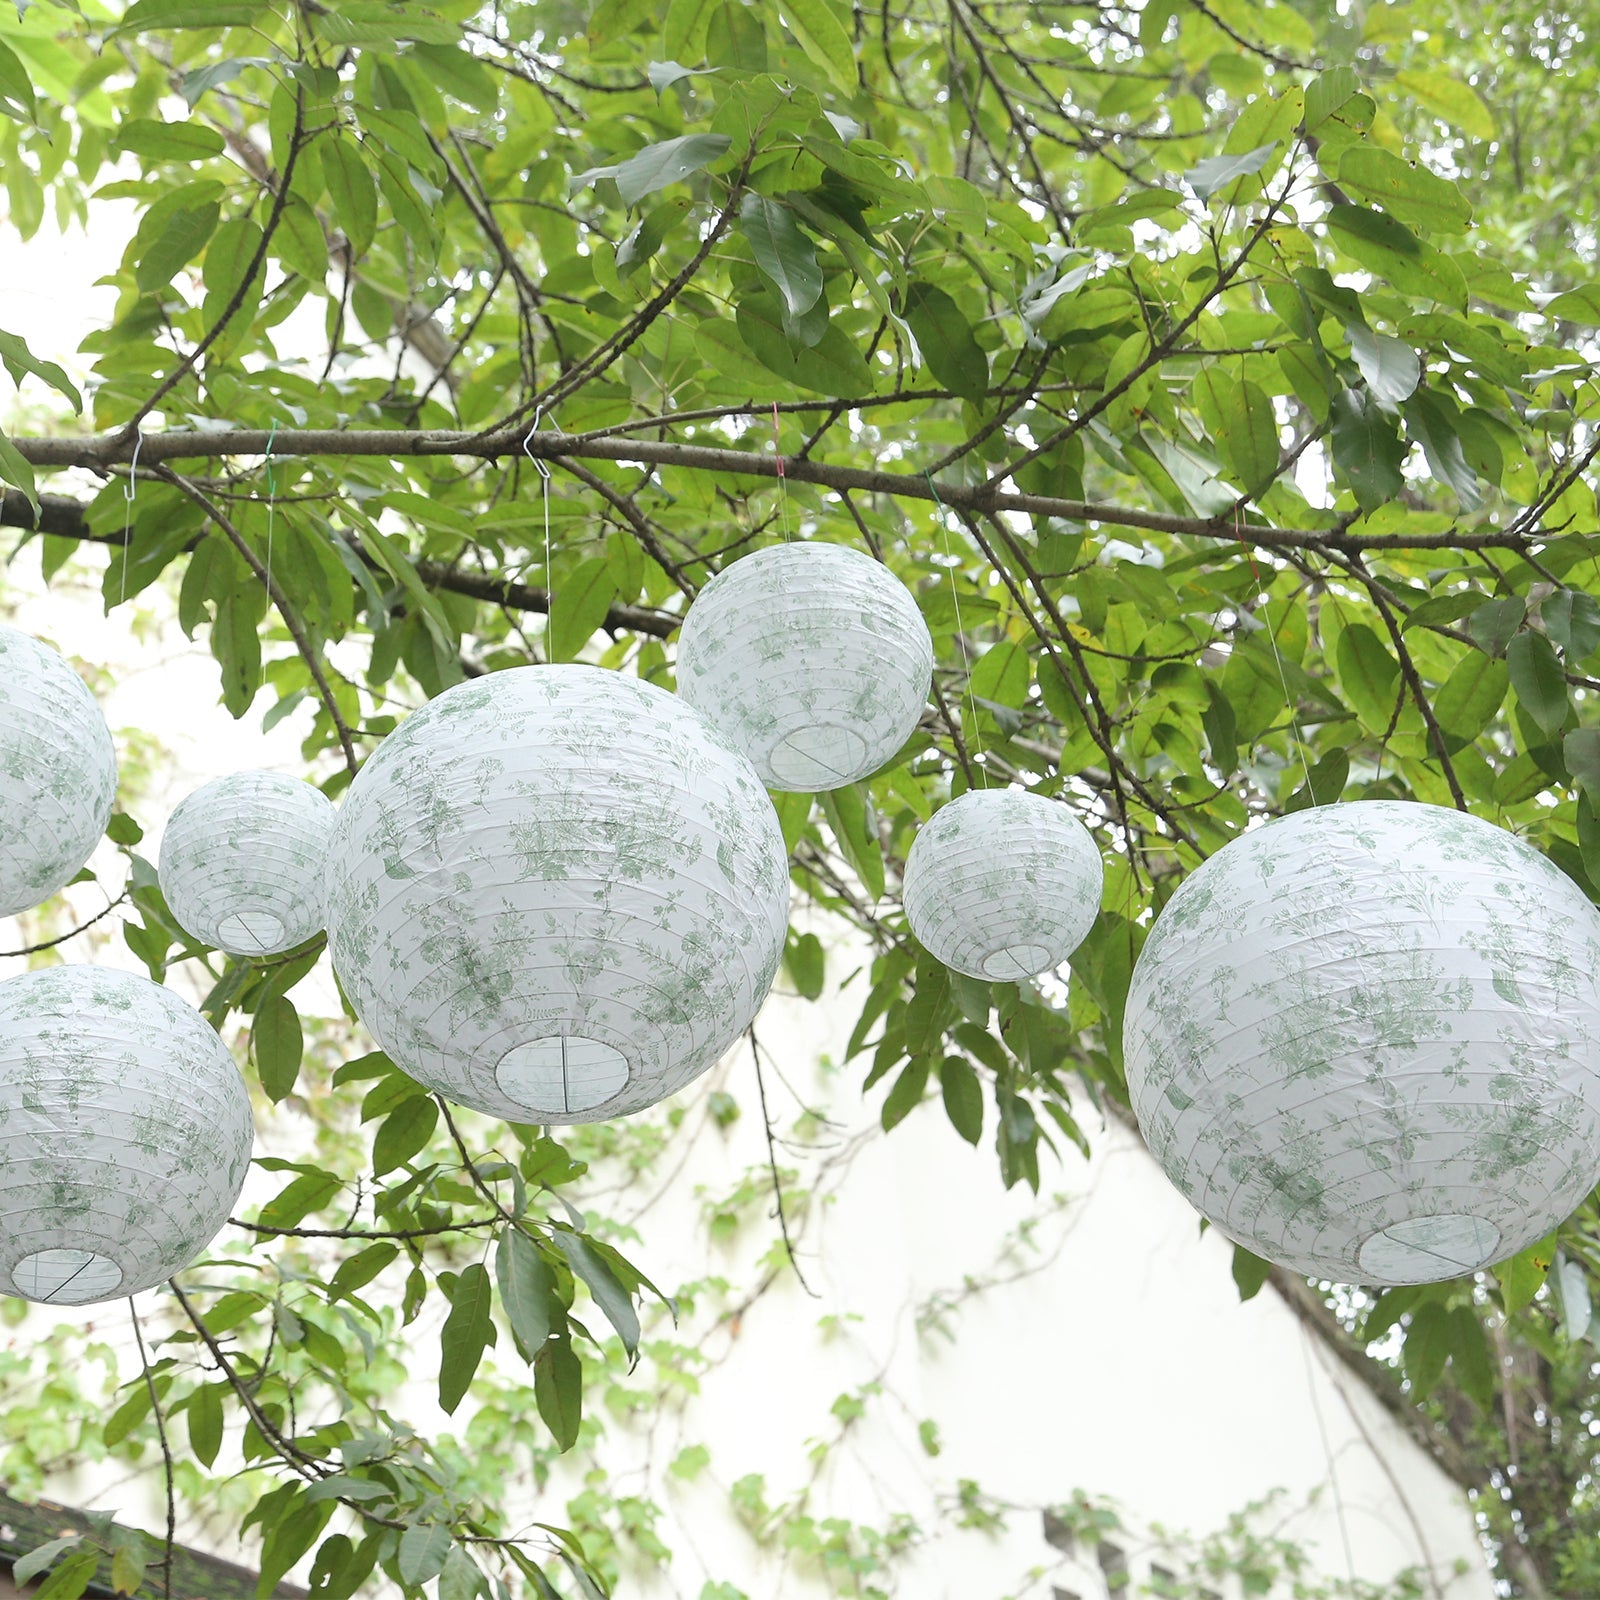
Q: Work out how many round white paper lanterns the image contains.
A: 7